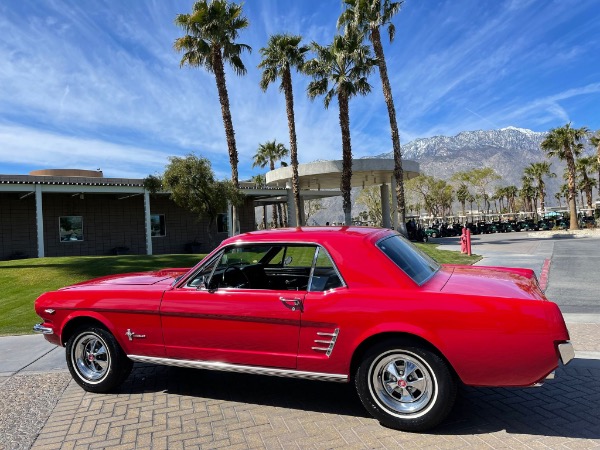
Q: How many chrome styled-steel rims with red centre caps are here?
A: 2